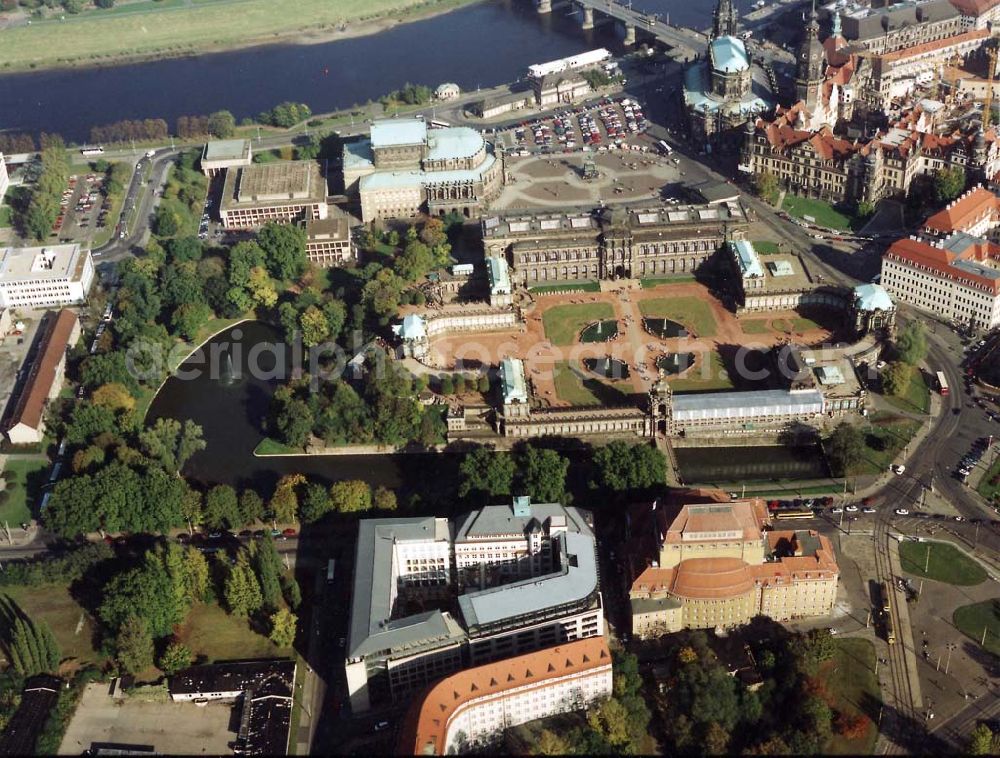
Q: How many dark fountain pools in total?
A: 4